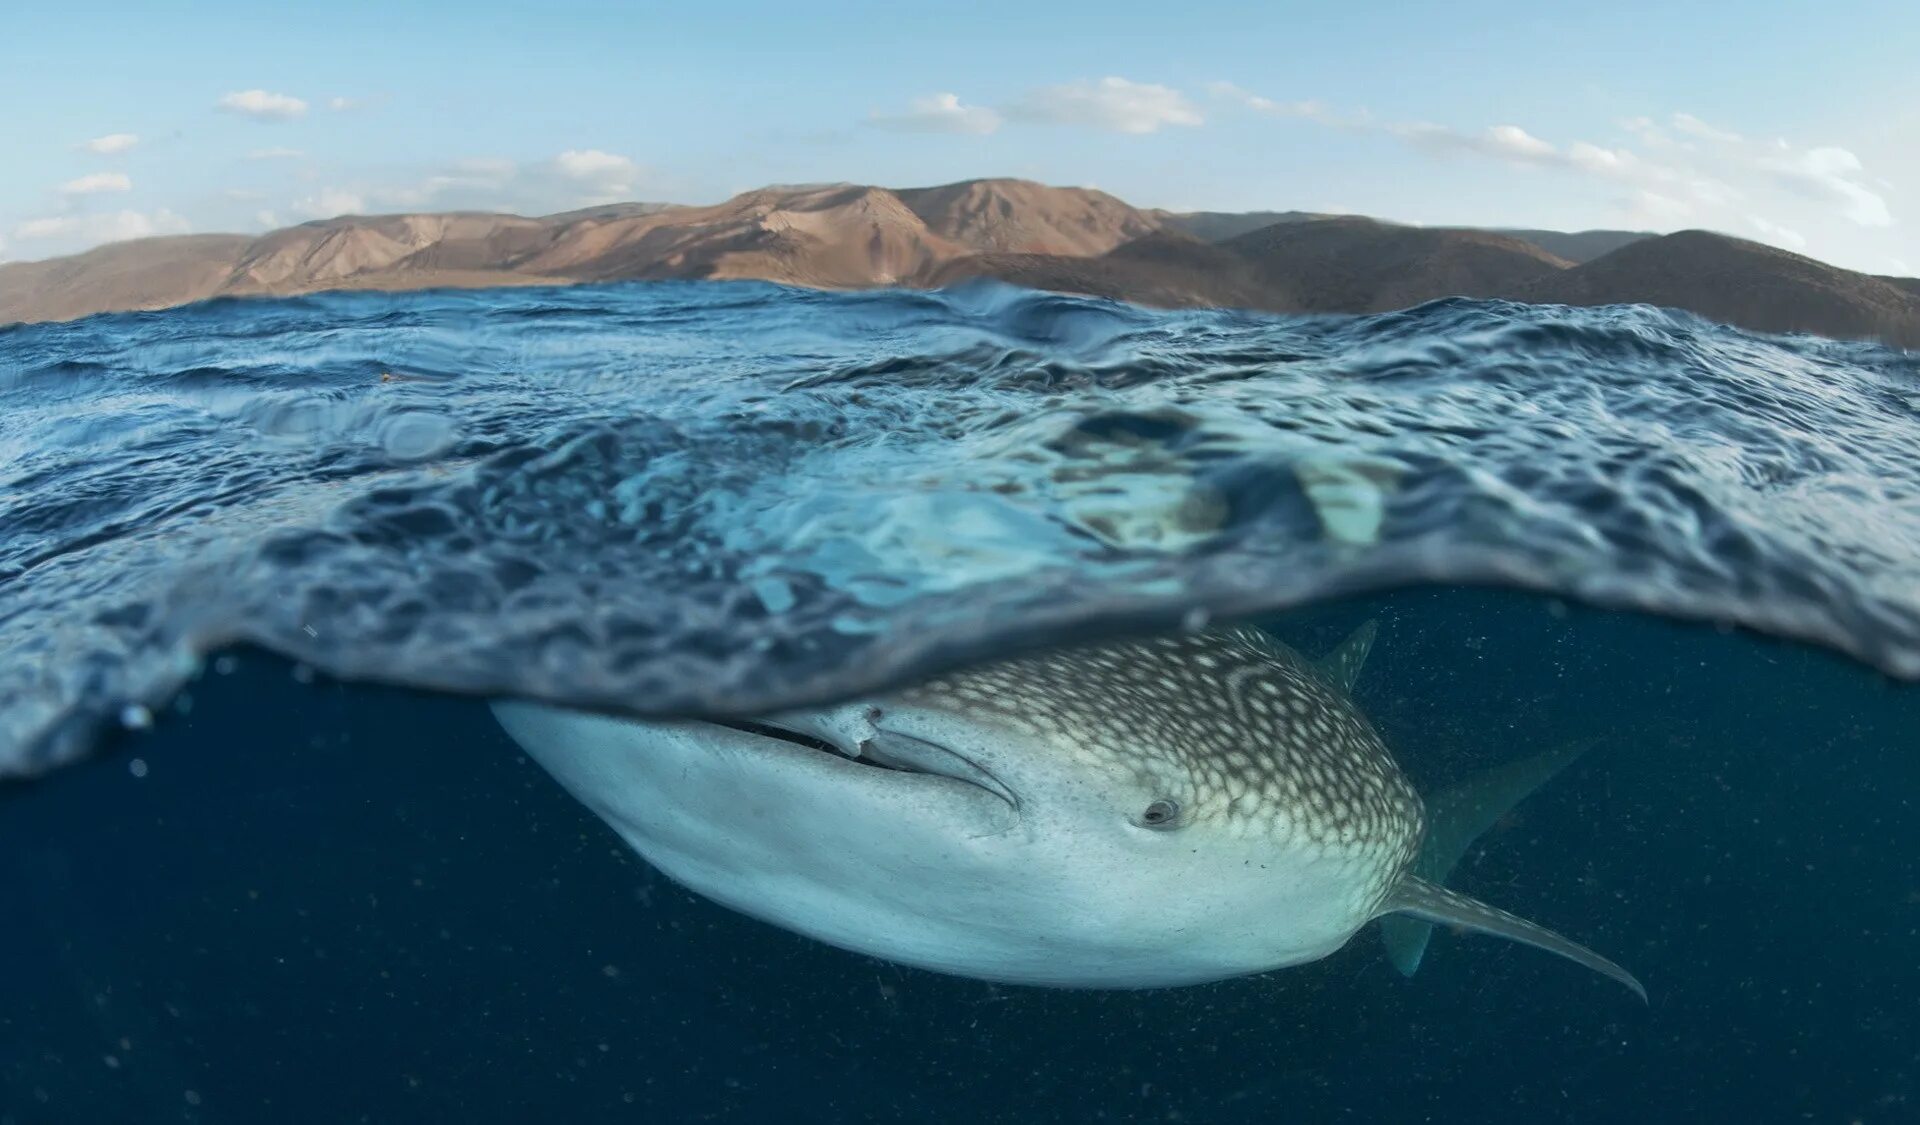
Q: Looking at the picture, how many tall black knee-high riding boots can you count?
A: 0